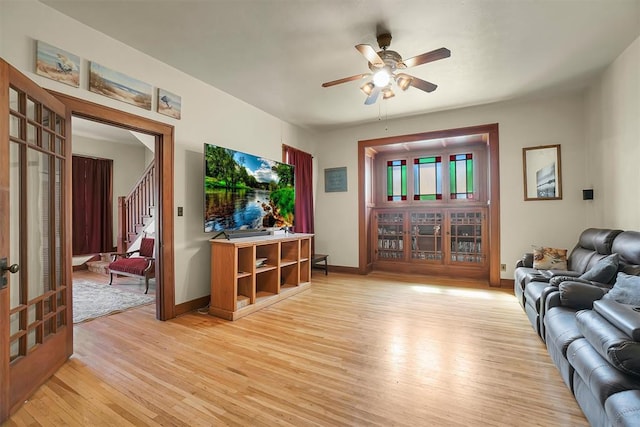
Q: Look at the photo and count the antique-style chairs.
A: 1